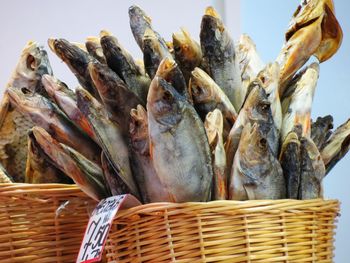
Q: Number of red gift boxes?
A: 0